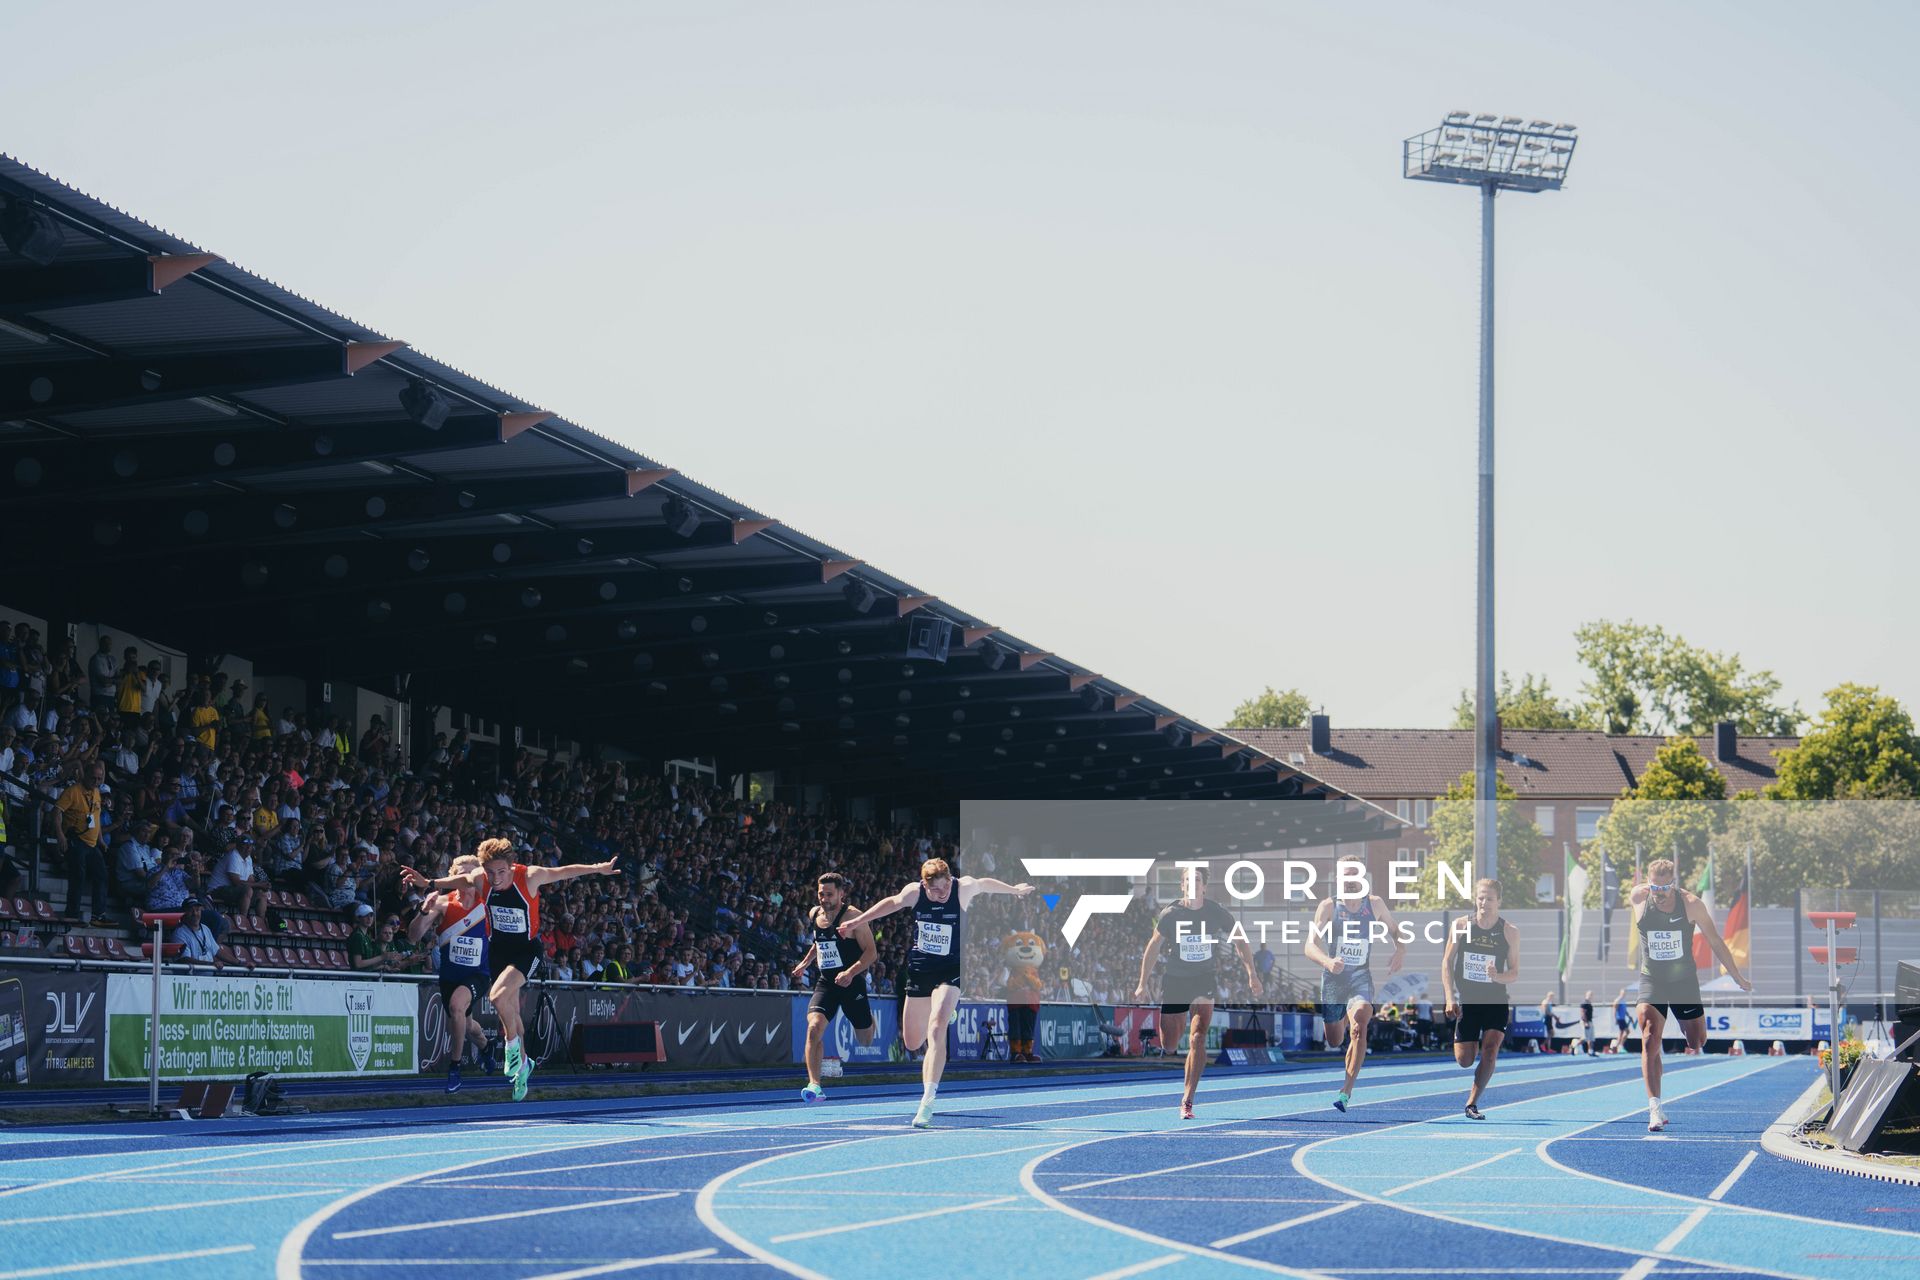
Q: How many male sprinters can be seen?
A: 8